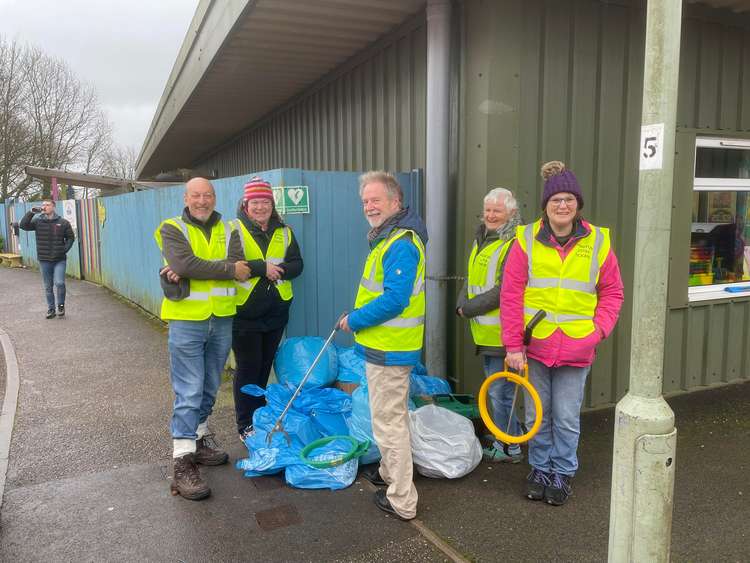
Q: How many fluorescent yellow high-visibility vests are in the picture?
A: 5